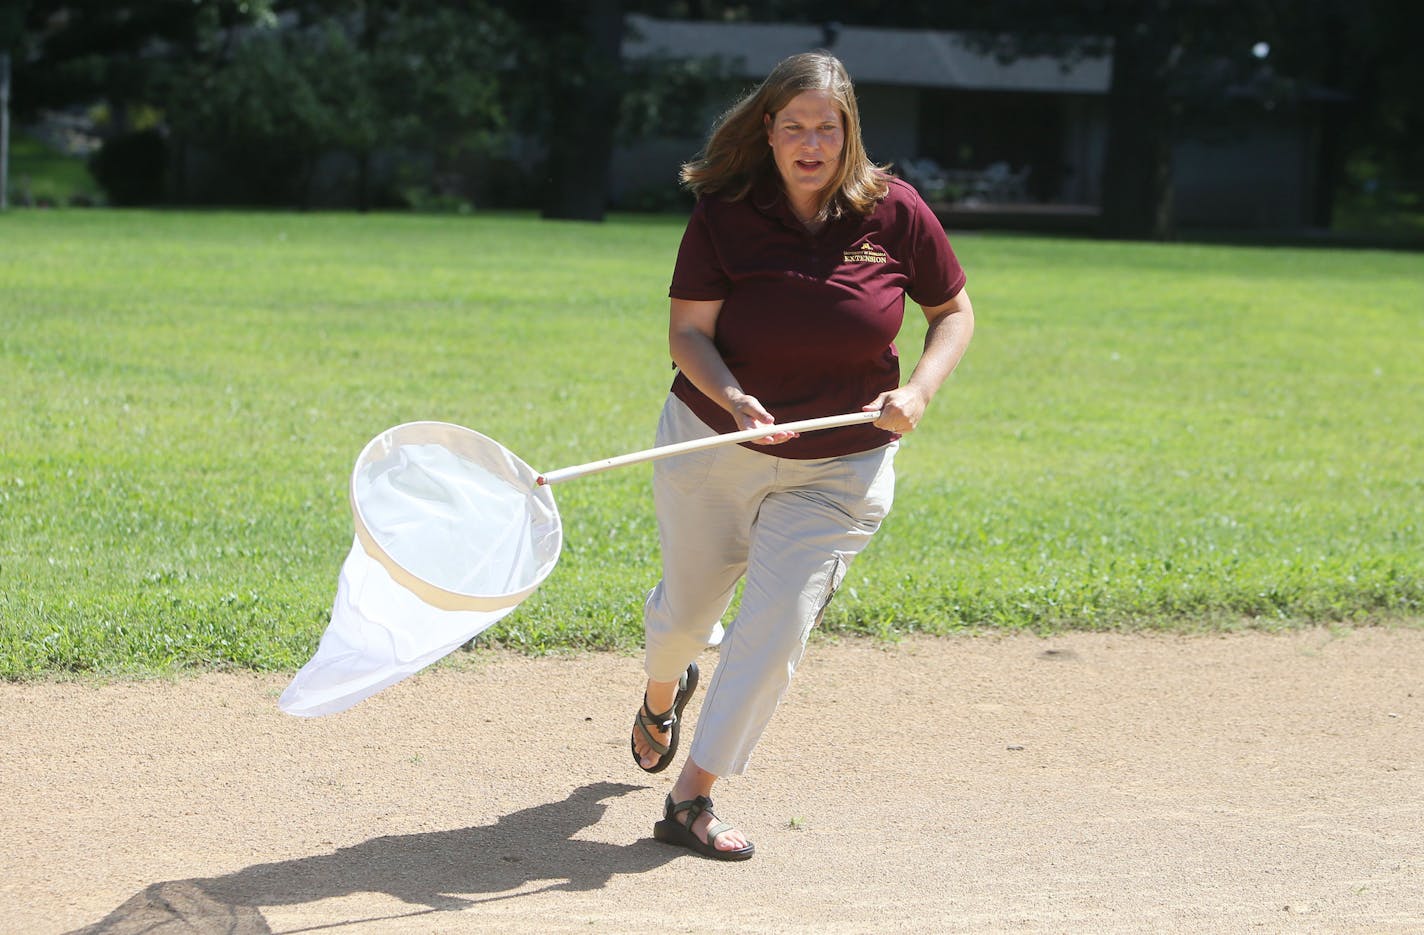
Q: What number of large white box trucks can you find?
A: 0